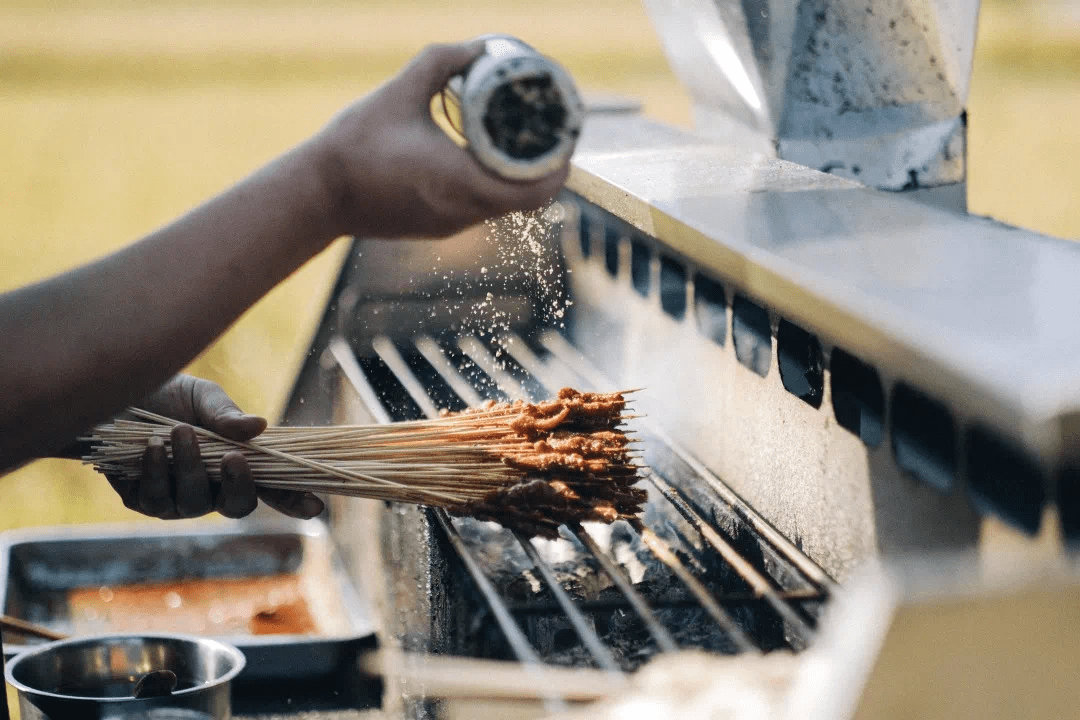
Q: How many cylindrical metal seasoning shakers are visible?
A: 1